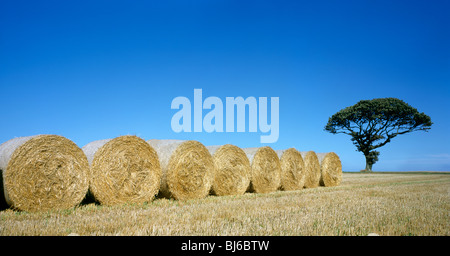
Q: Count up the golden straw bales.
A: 8